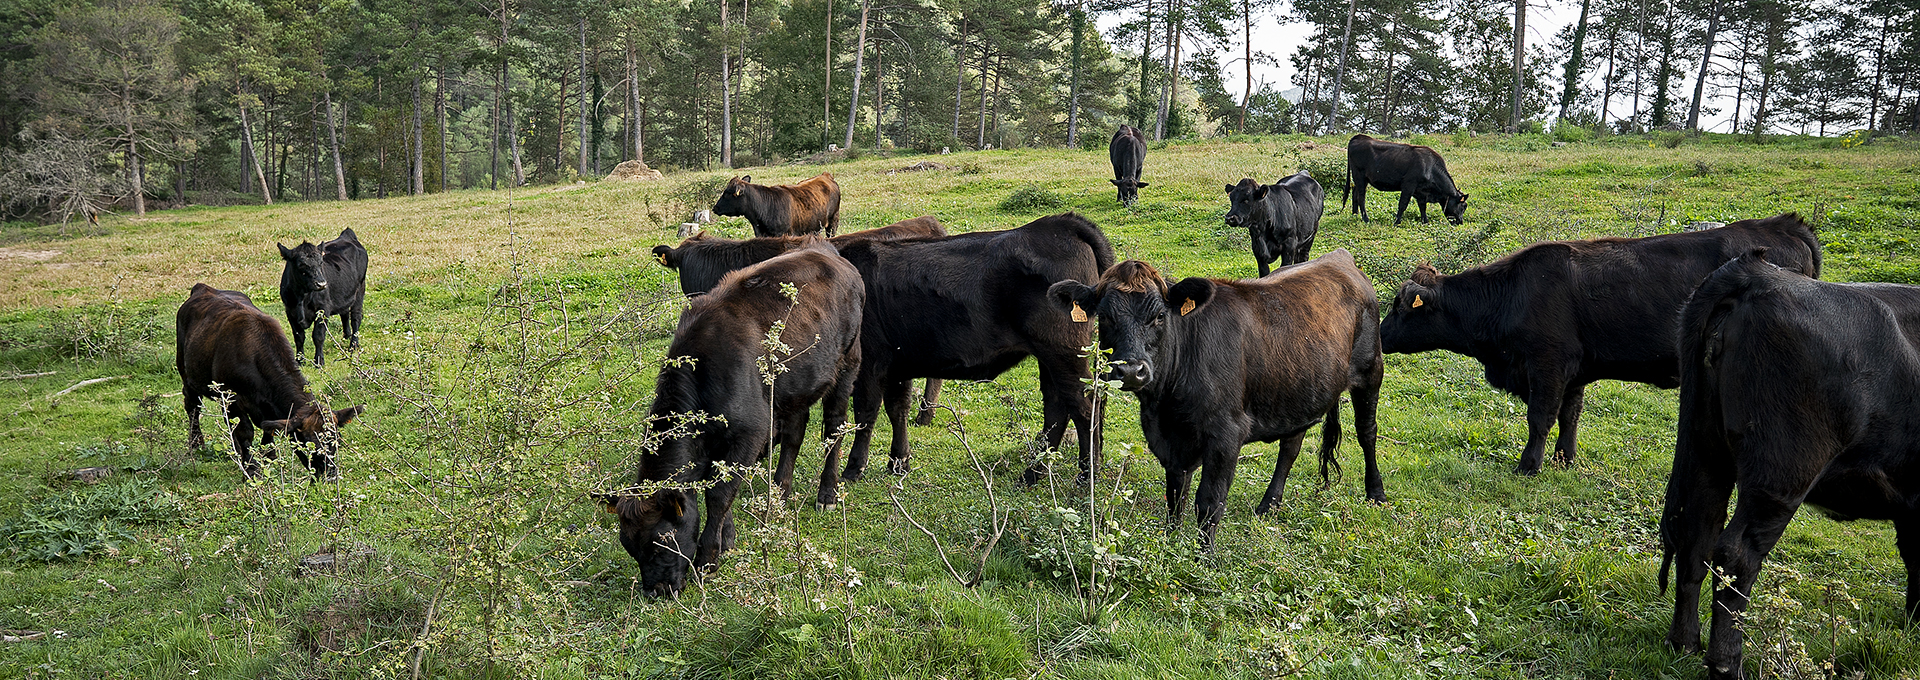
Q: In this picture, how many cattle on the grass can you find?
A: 12